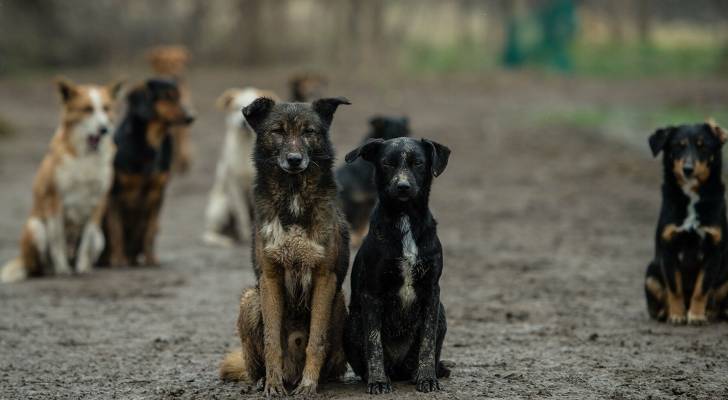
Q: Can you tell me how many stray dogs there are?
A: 9